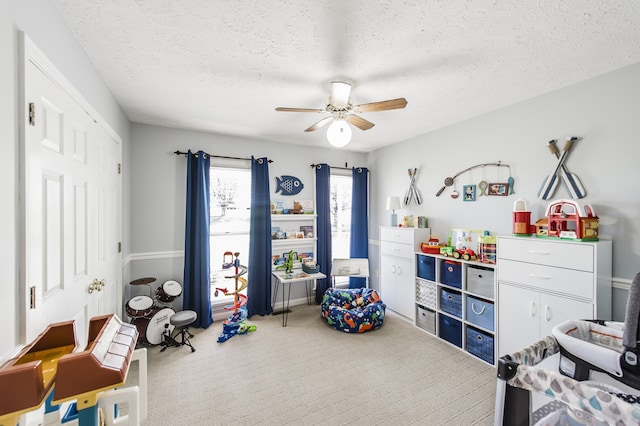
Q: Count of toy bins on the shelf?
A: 9